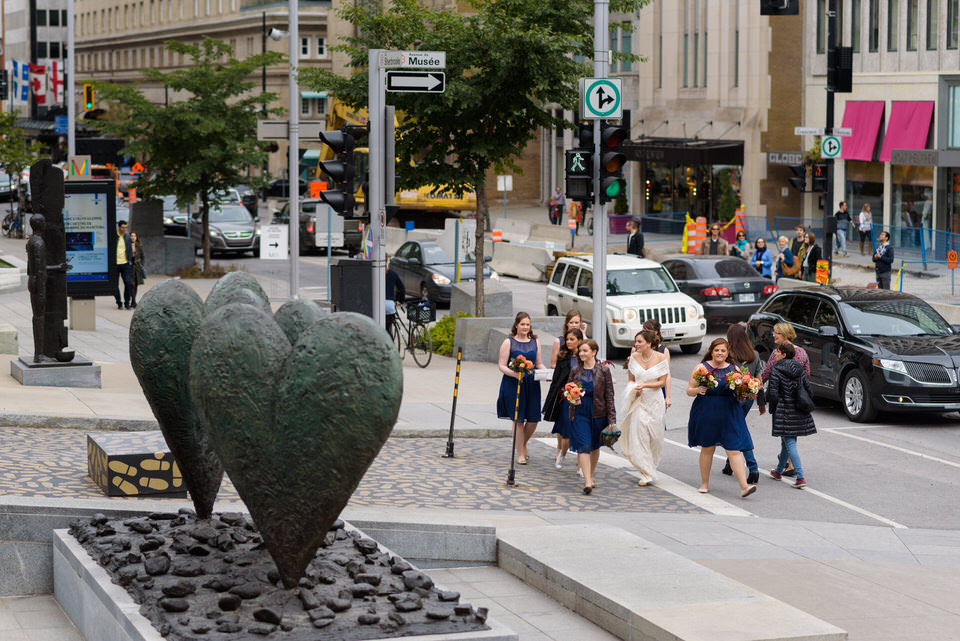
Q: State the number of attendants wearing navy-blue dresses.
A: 6